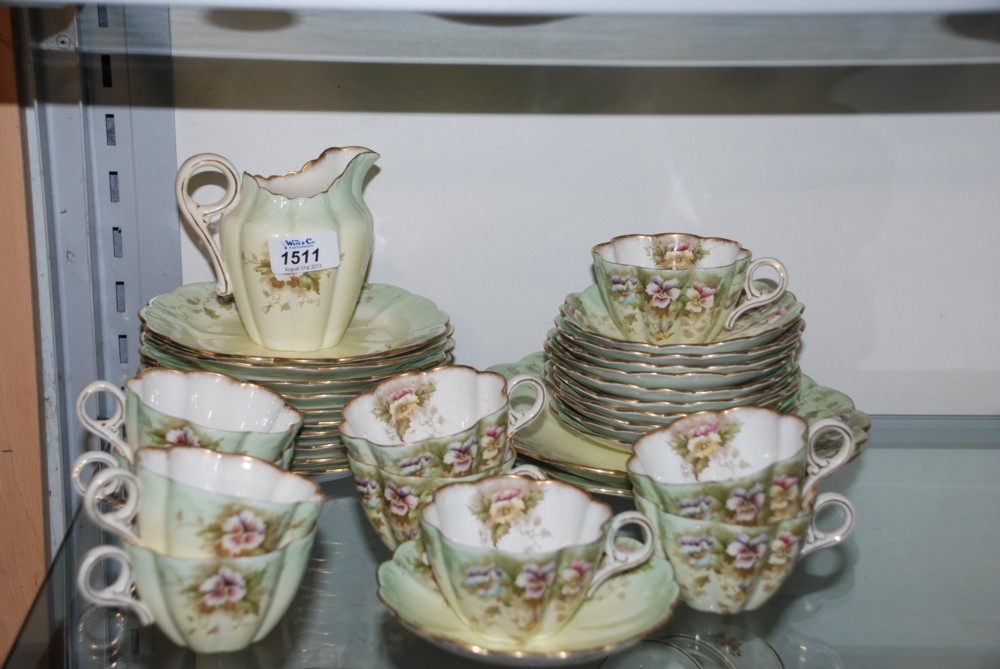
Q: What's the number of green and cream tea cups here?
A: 10